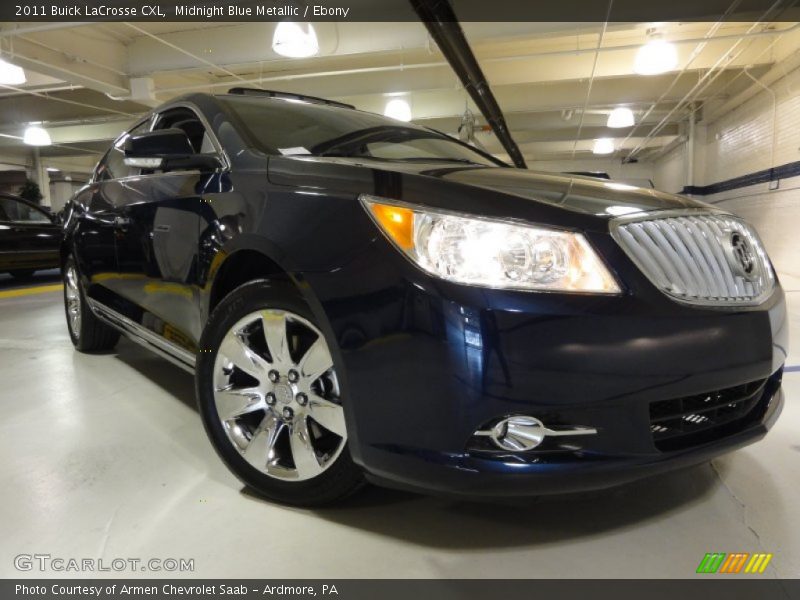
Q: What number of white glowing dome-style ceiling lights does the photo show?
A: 7